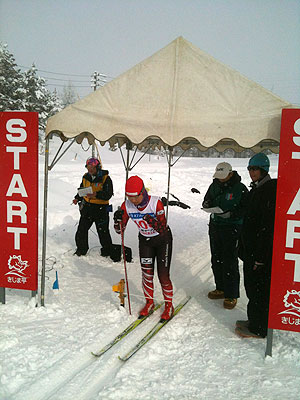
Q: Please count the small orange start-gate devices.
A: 1